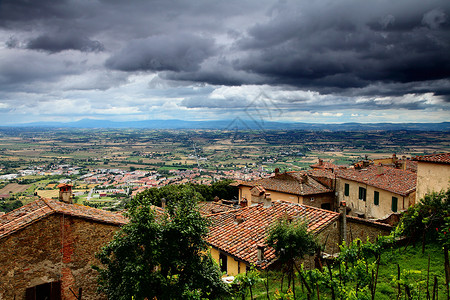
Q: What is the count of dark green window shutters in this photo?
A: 4